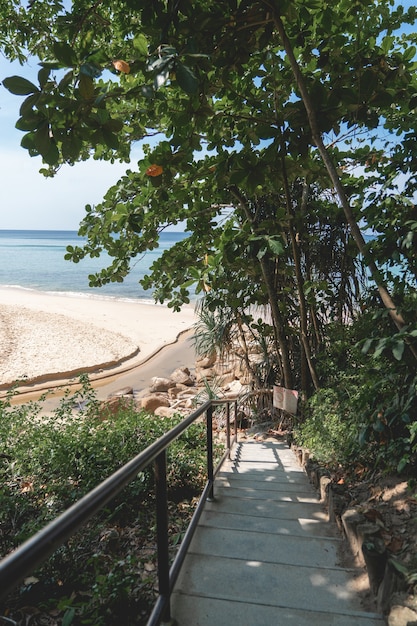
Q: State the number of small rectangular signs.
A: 1